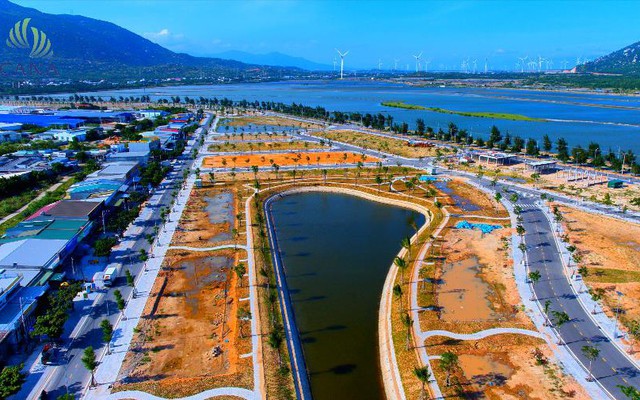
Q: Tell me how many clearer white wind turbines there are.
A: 2